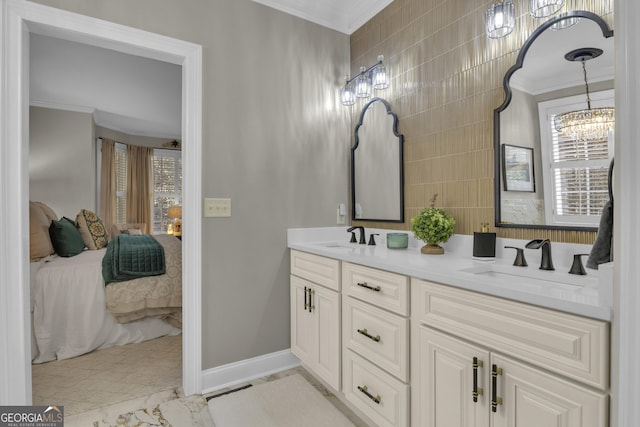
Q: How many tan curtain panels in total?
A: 2